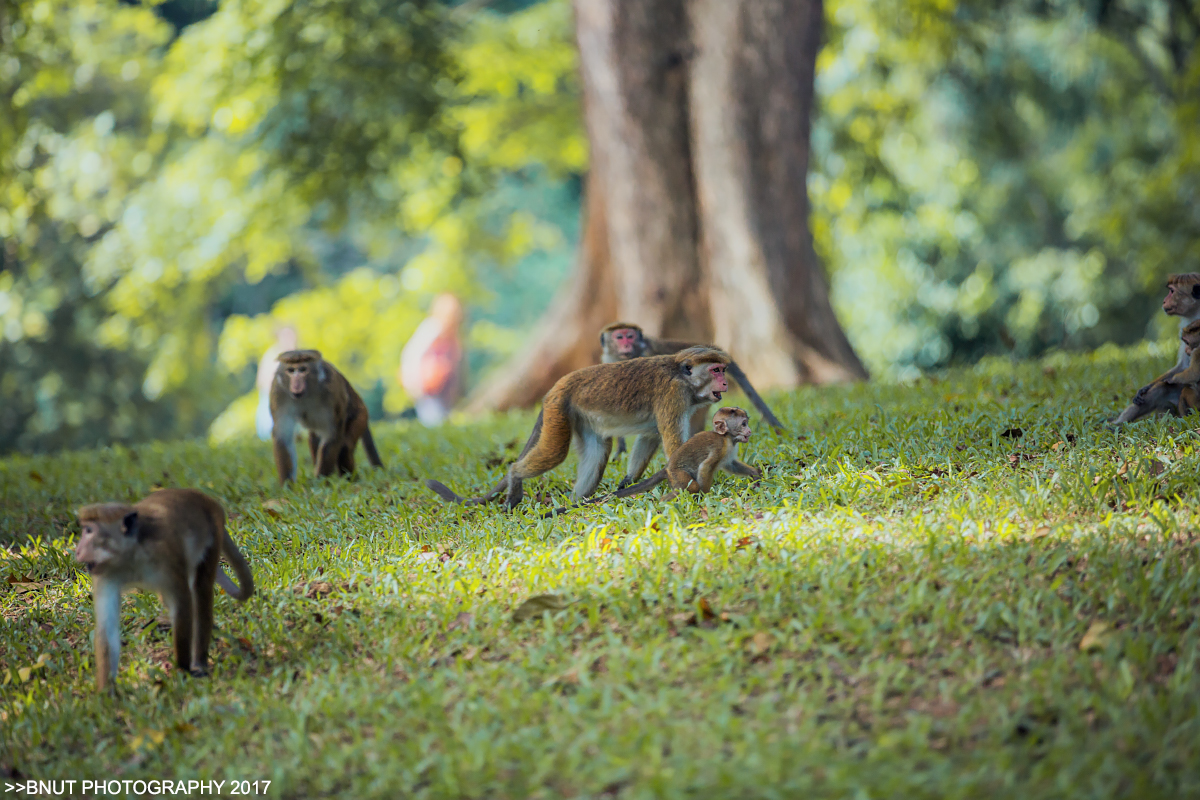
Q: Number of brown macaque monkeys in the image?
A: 7